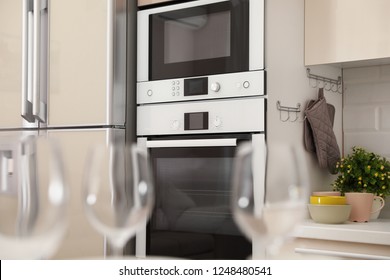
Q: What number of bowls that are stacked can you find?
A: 3